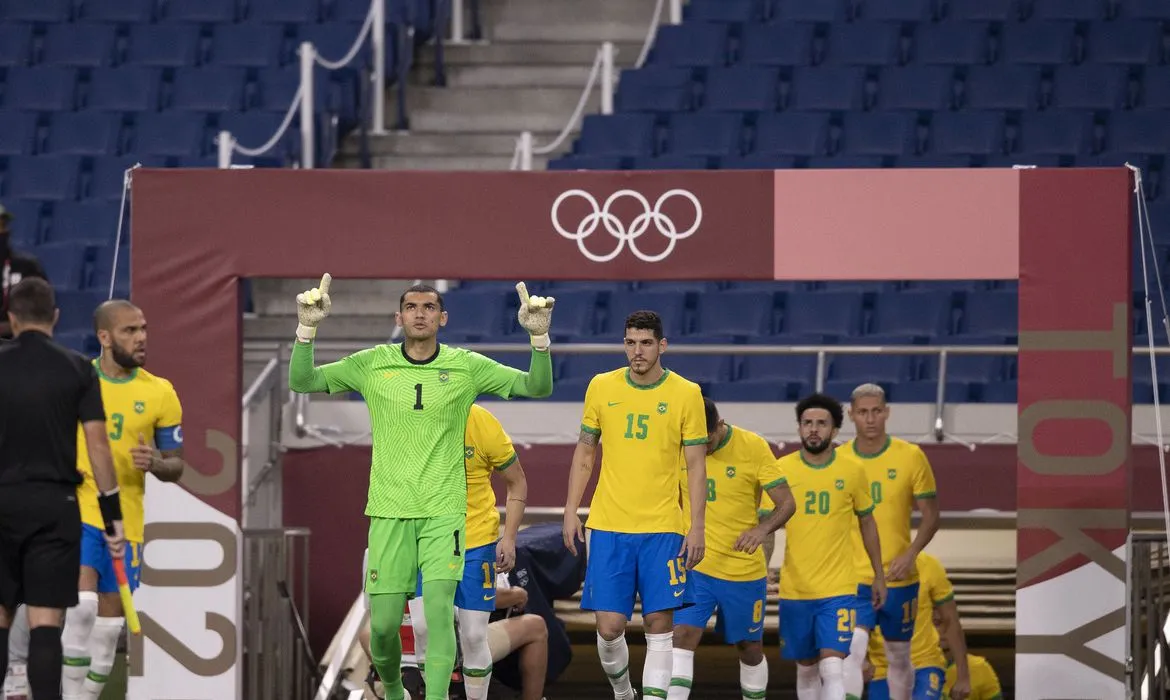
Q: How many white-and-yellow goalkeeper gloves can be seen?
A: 2